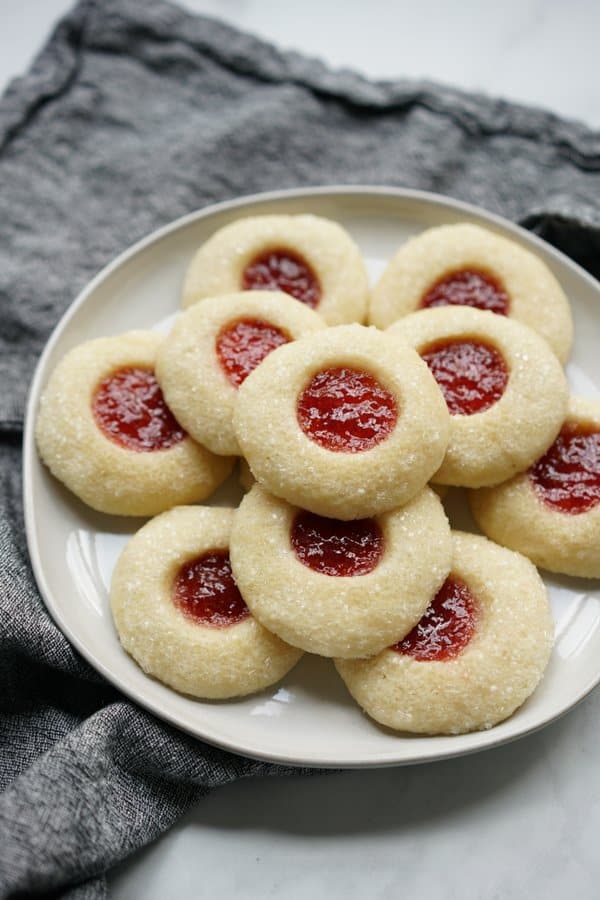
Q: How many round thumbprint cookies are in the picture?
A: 10